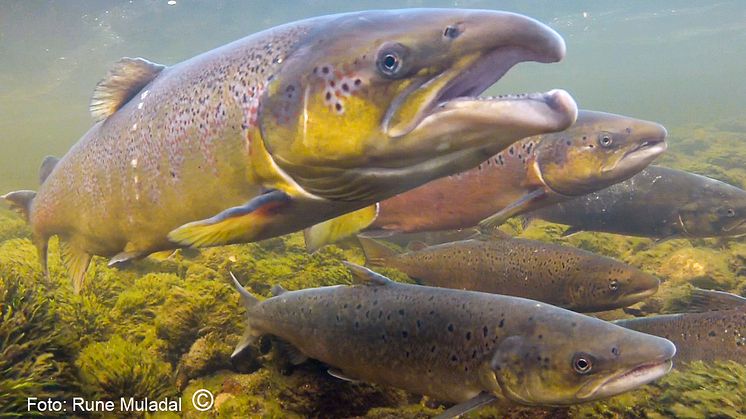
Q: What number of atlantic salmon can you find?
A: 6